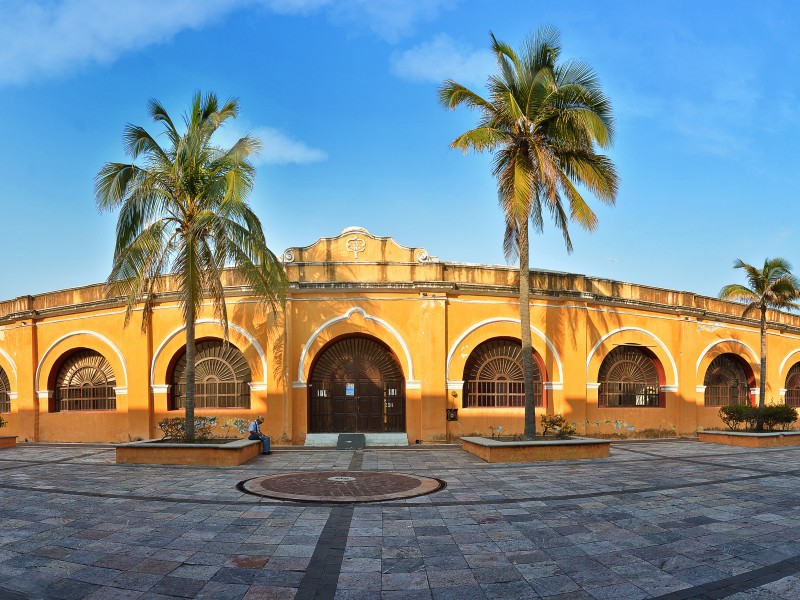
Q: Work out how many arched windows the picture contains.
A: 7